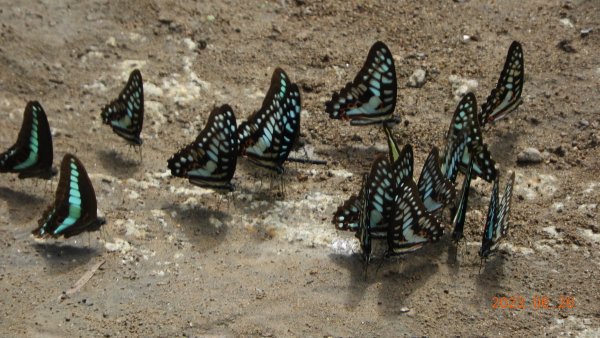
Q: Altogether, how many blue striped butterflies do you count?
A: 2